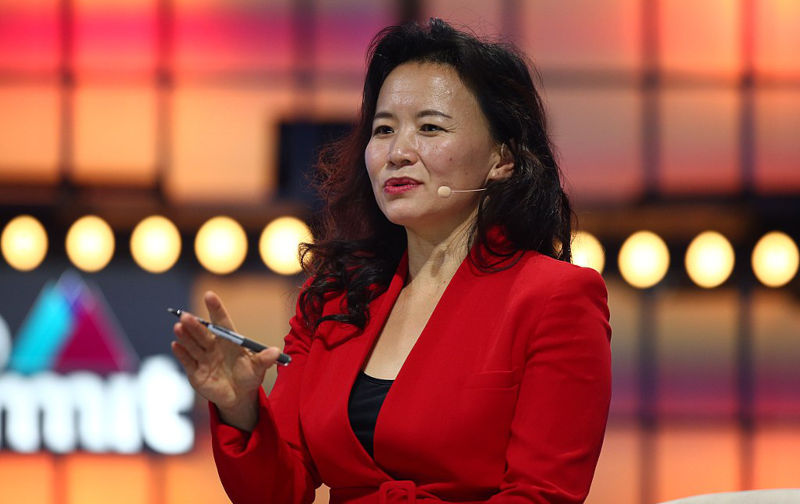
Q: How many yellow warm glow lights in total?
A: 9